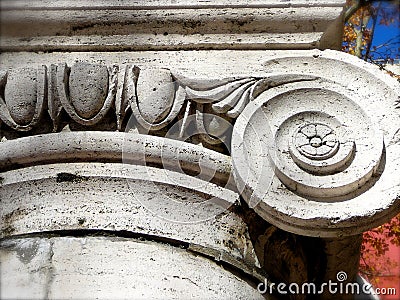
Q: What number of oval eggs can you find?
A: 3